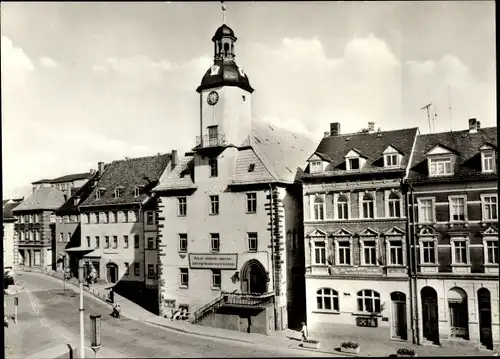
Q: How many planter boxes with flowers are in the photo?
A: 3